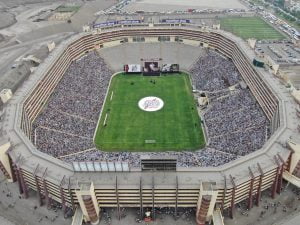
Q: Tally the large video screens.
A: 3